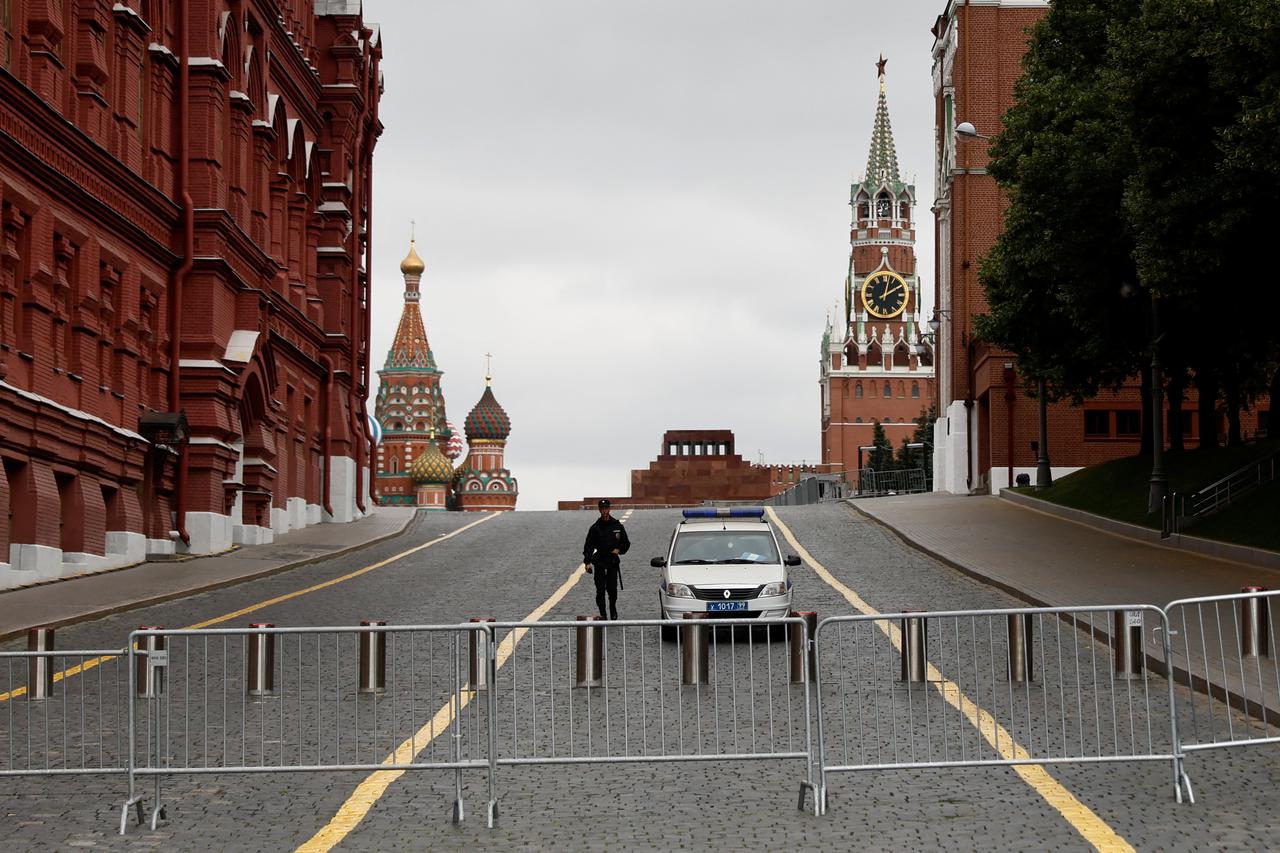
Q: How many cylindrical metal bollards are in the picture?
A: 12